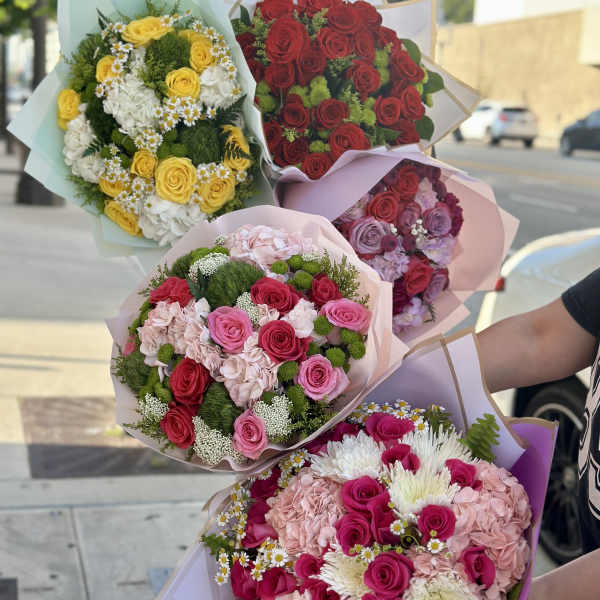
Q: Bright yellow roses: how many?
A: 11